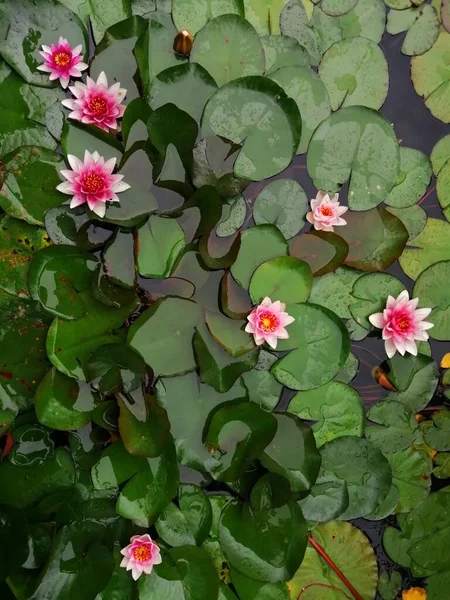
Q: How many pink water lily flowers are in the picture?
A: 7